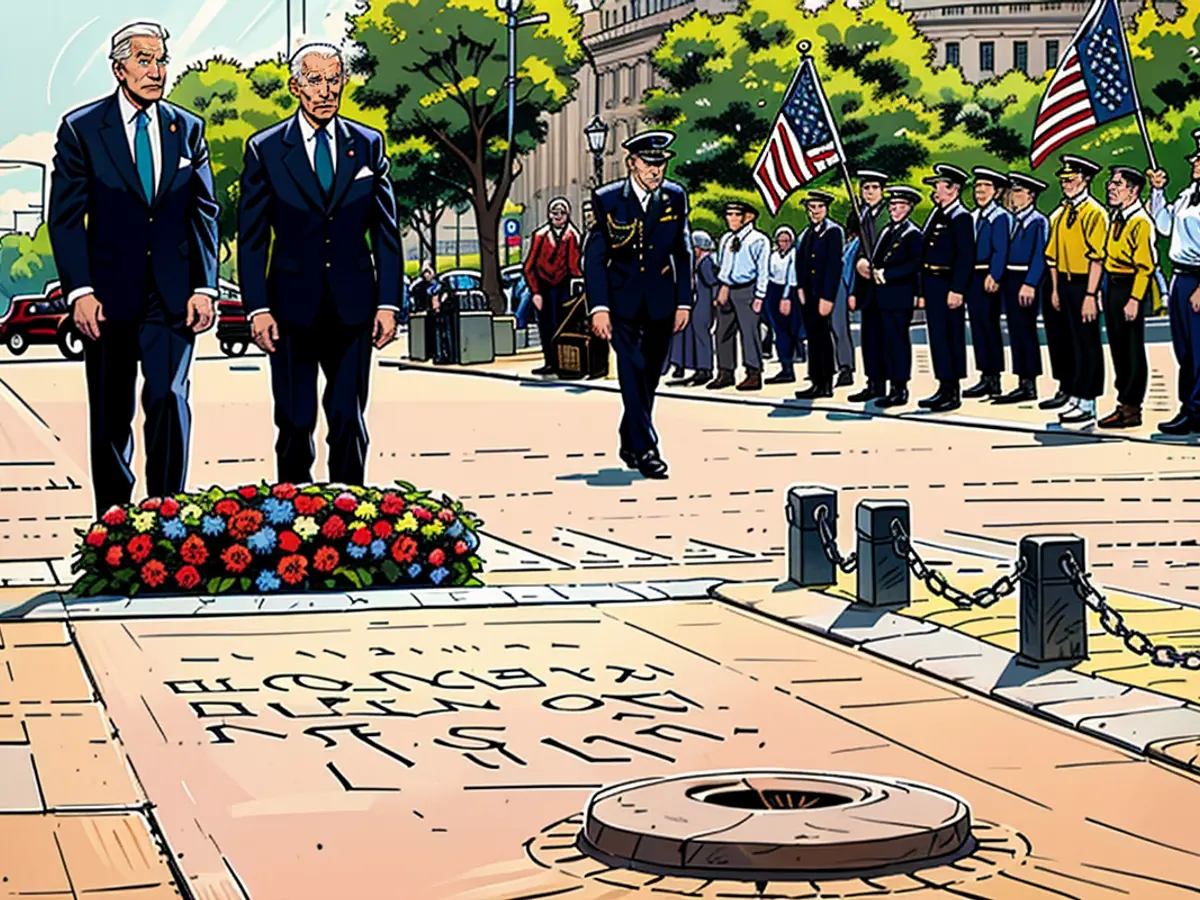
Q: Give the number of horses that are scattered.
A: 0